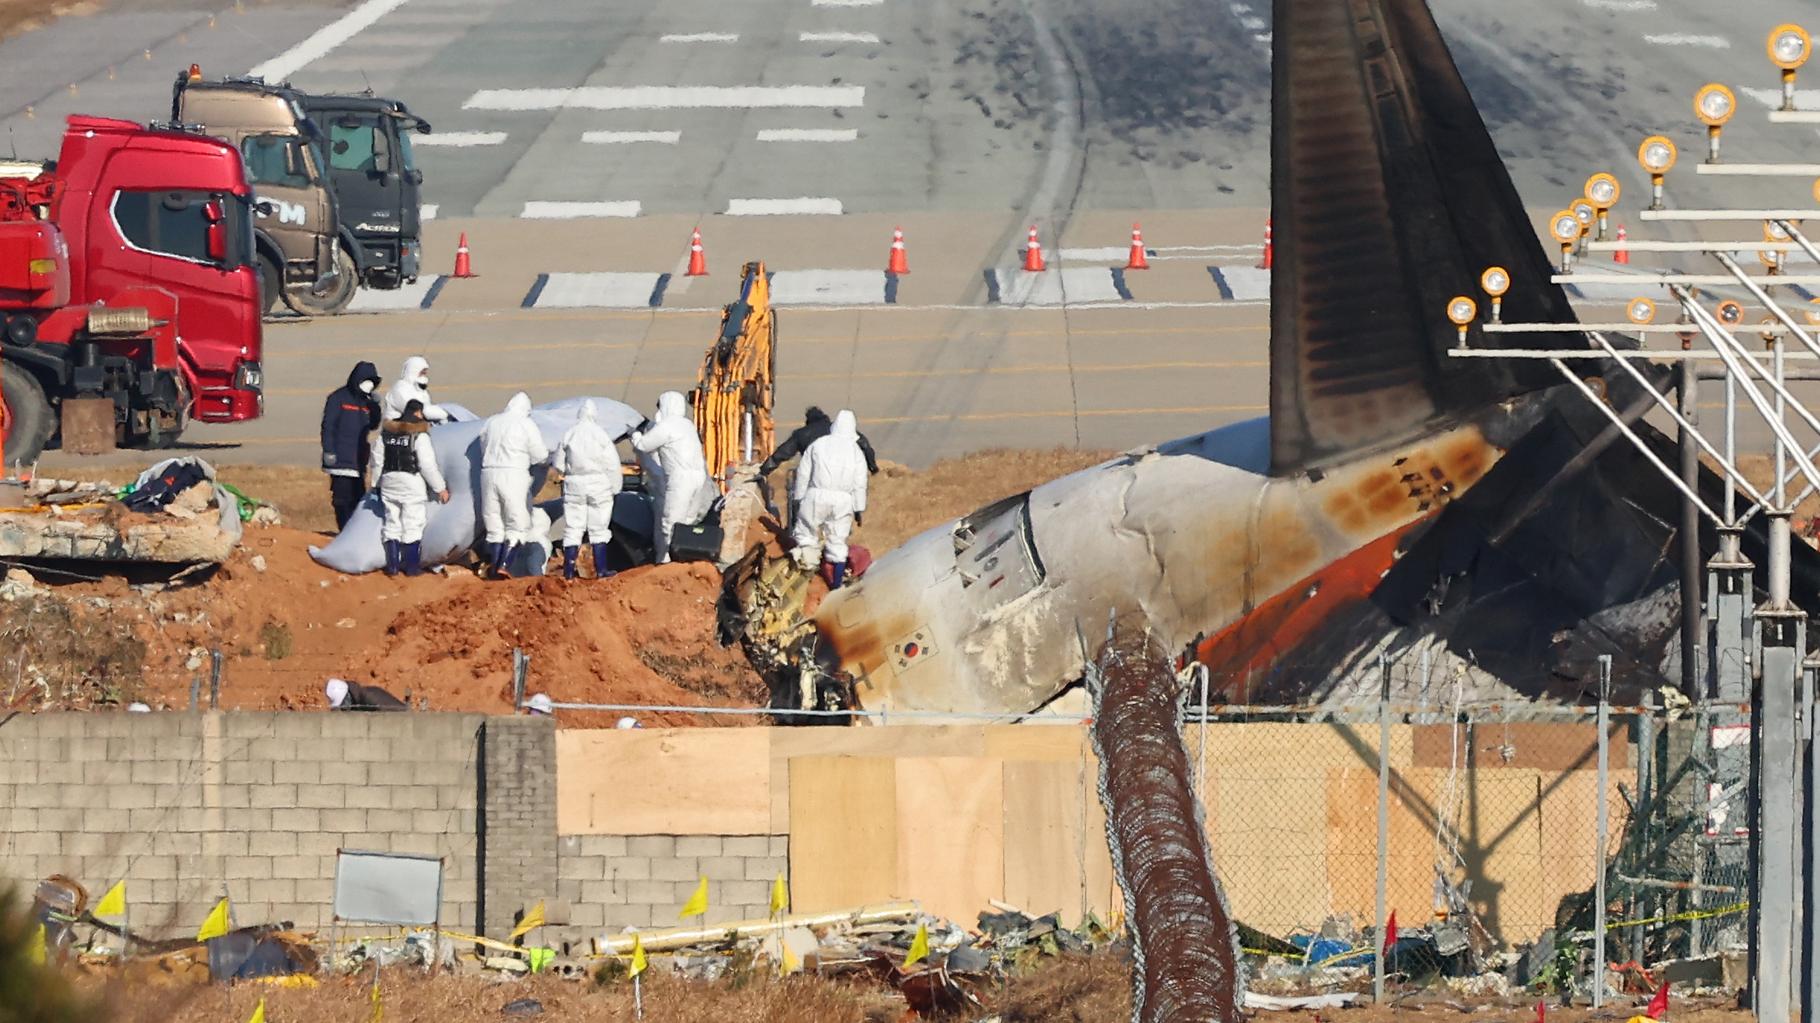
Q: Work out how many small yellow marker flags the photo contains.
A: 11